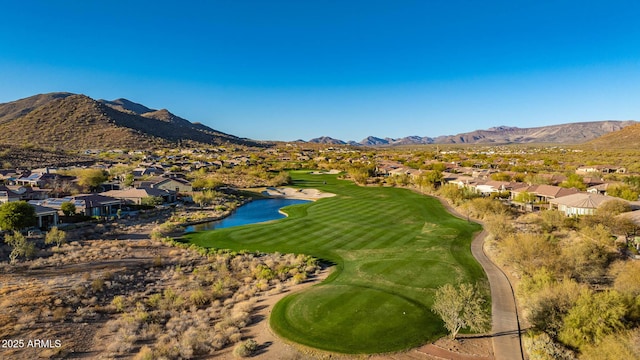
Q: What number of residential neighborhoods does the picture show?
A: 2